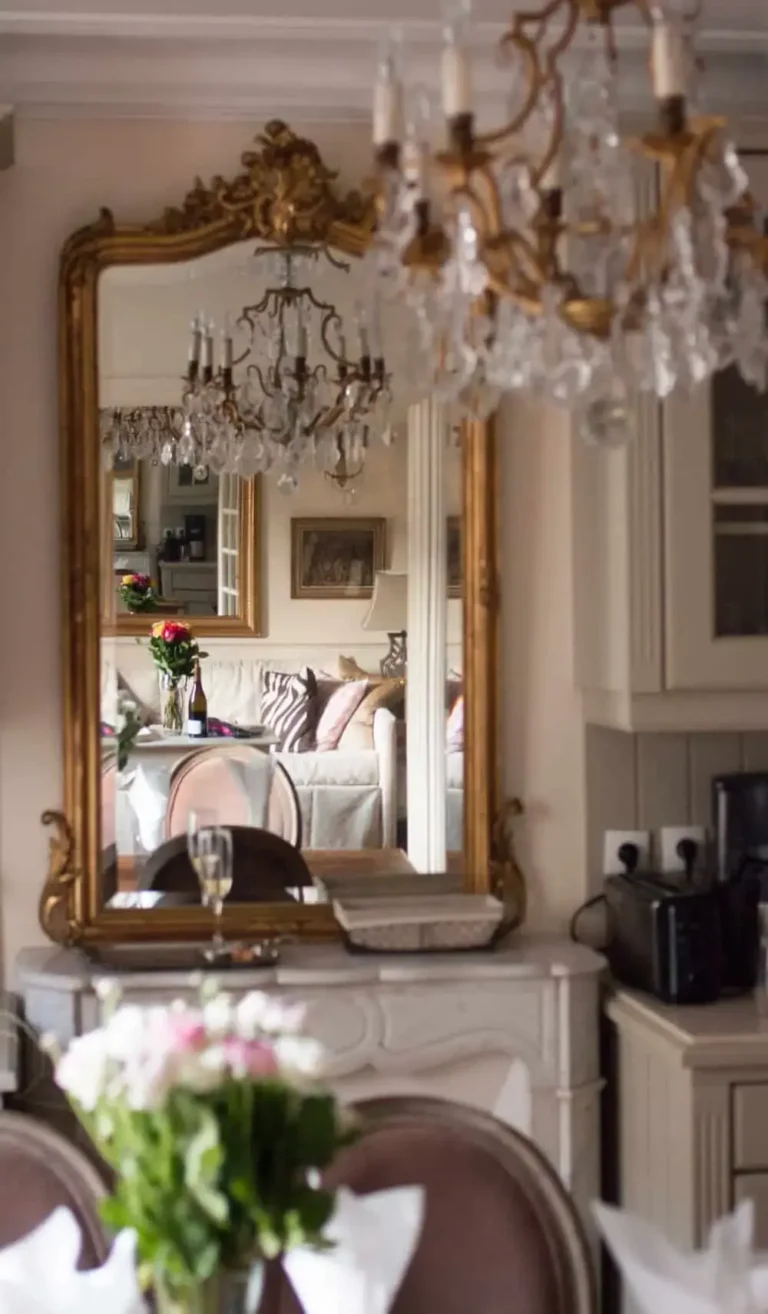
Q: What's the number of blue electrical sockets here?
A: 0